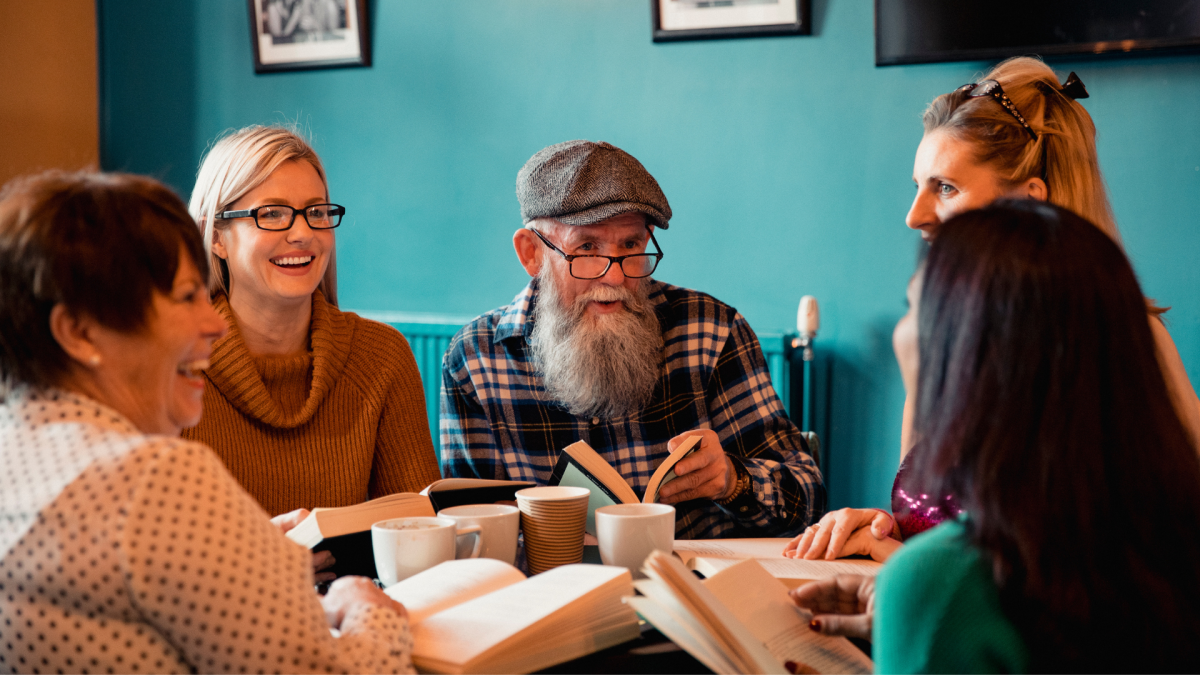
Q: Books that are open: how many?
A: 5